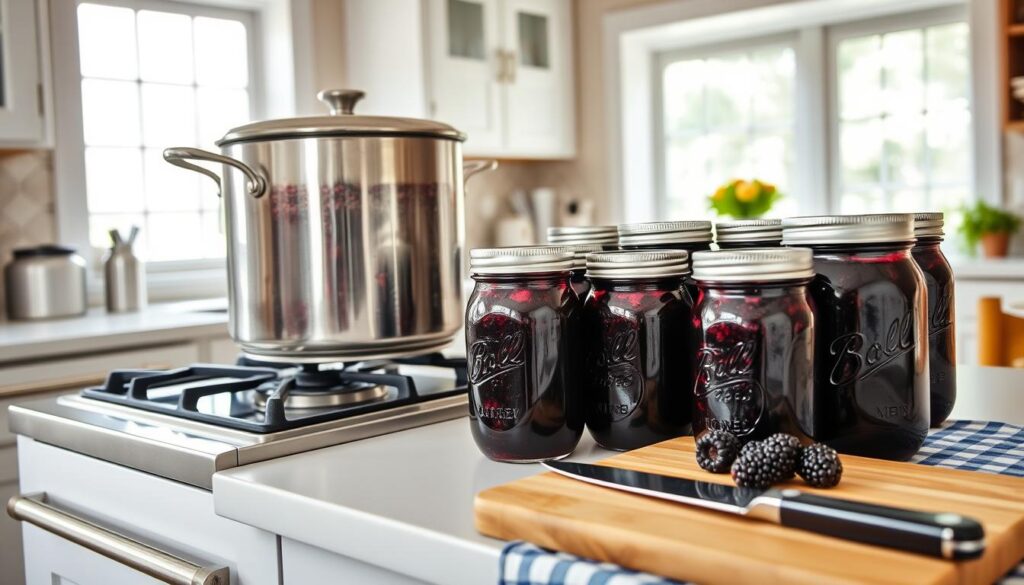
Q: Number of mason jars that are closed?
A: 9